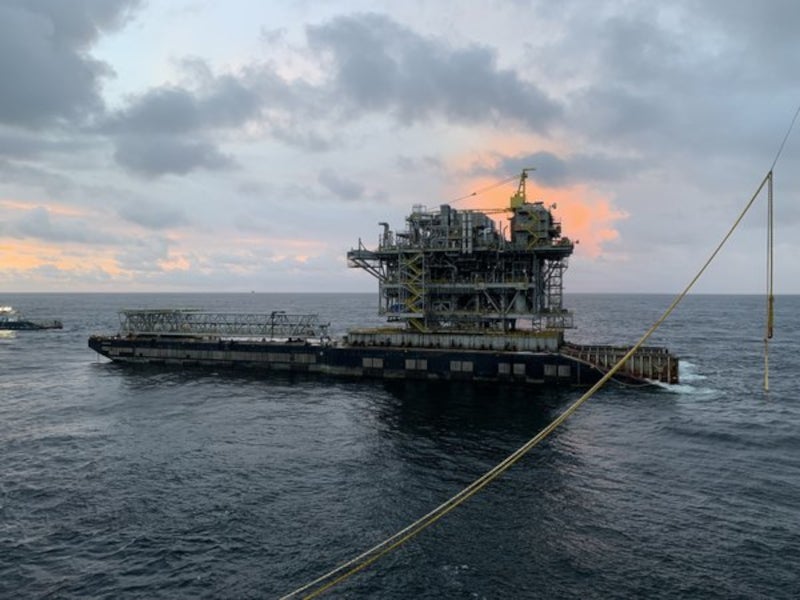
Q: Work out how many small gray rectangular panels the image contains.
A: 10